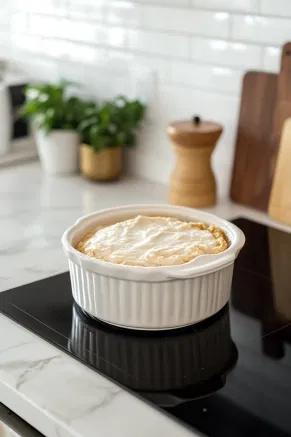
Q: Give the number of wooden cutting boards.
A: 3